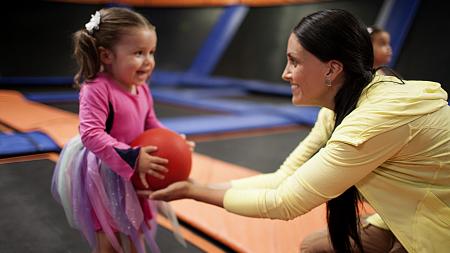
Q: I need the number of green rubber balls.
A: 0